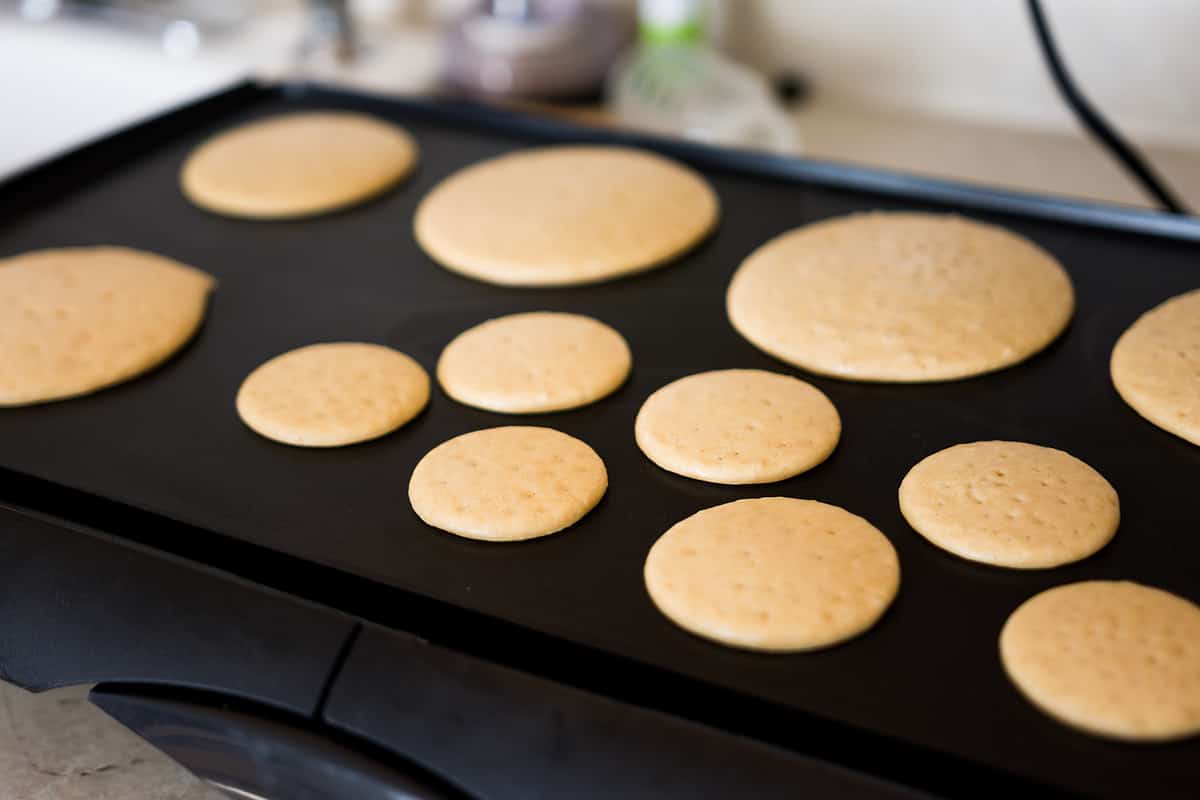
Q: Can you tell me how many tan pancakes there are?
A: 12